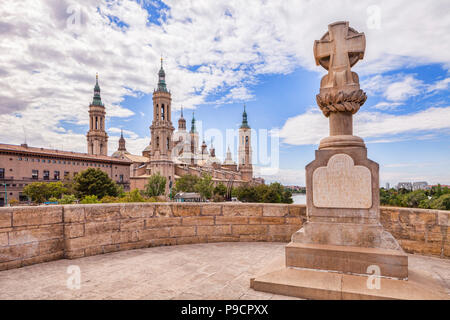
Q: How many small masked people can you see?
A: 0